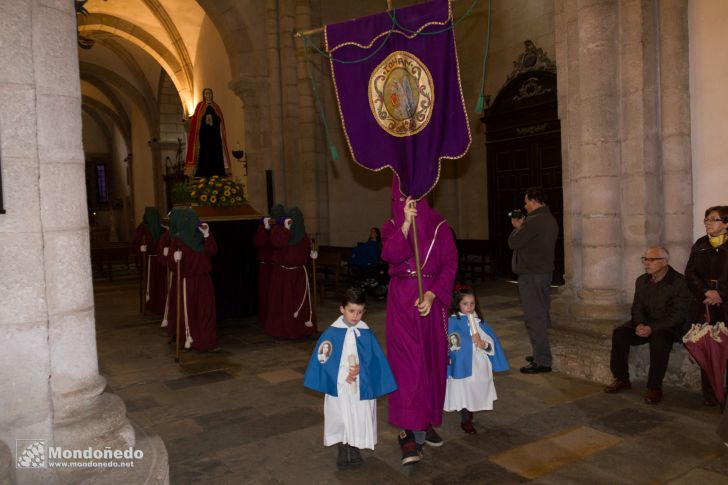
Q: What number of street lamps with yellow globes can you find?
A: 0